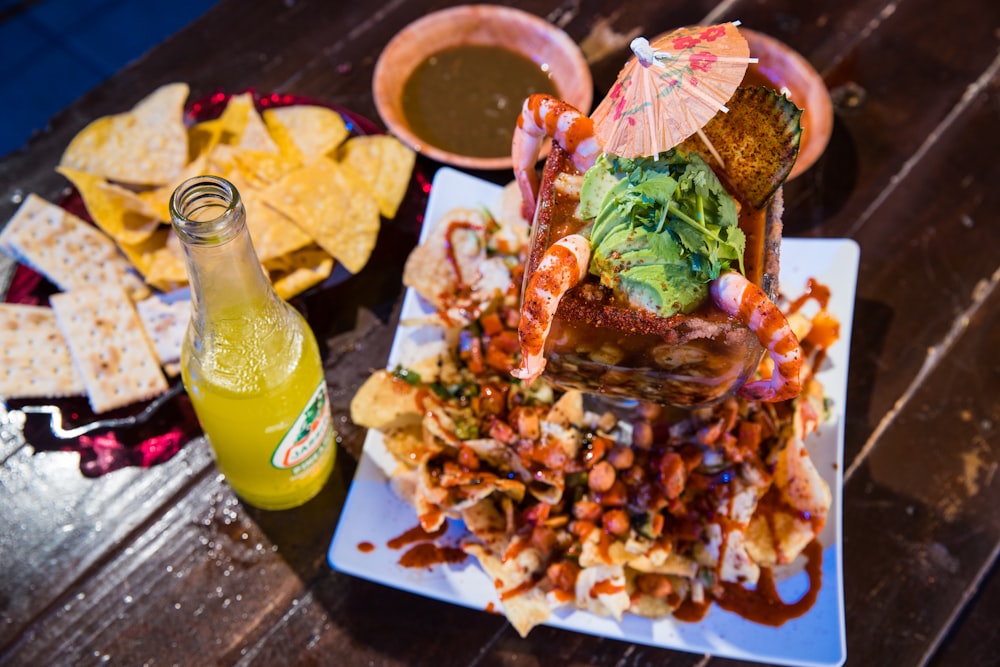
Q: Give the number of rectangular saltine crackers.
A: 4